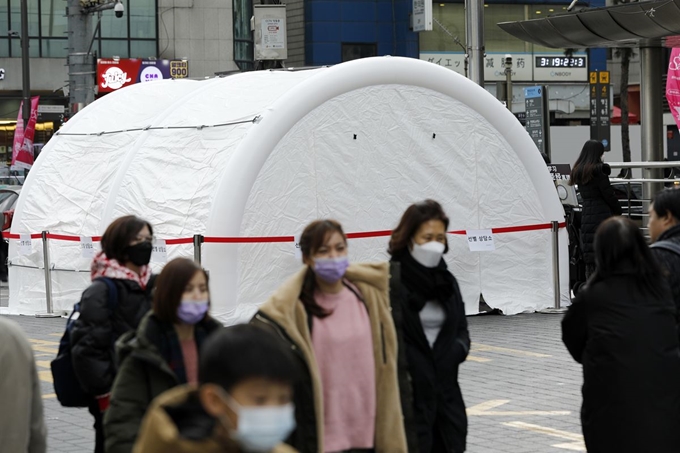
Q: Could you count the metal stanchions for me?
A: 3